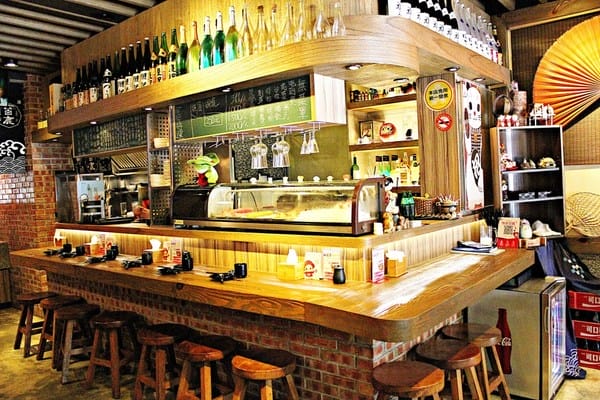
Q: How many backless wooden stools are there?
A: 10